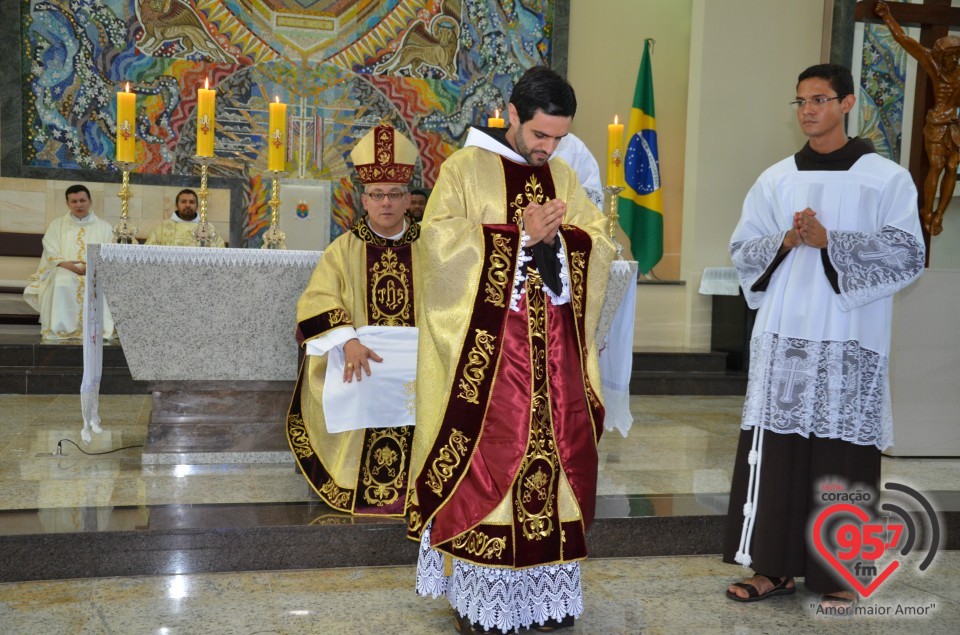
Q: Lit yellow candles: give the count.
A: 5